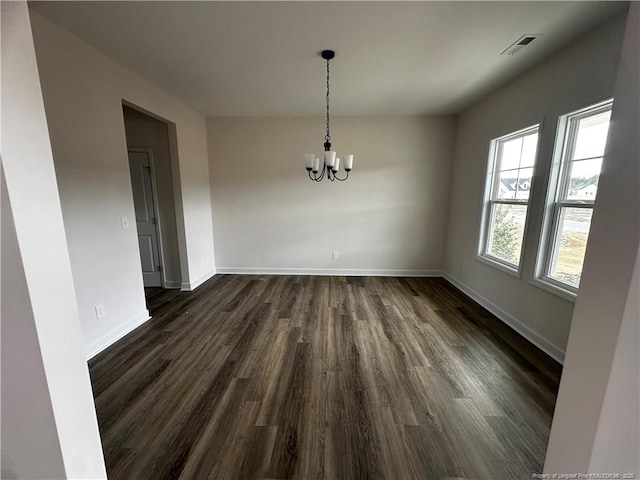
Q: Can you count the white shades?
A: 5